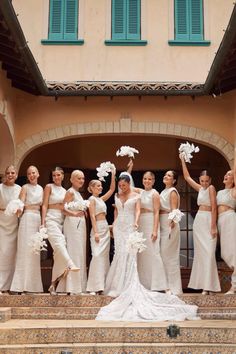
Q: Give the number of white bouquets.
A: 8